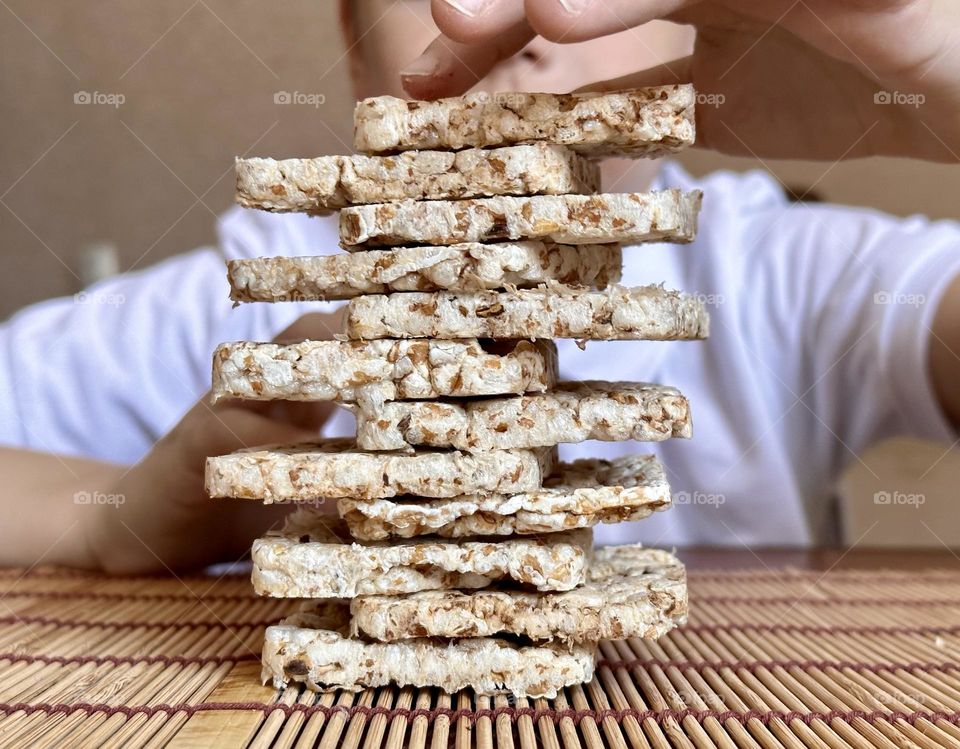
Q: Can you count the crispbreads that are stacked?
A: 12